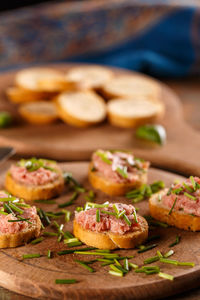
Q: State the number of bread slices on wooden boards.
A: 12